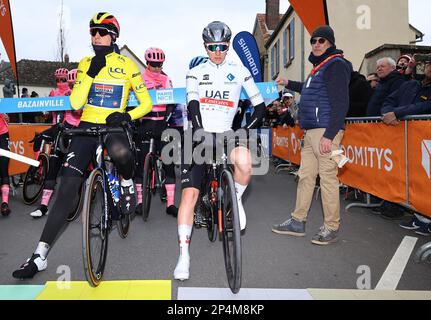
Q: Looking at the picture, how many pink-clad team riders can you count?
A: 4